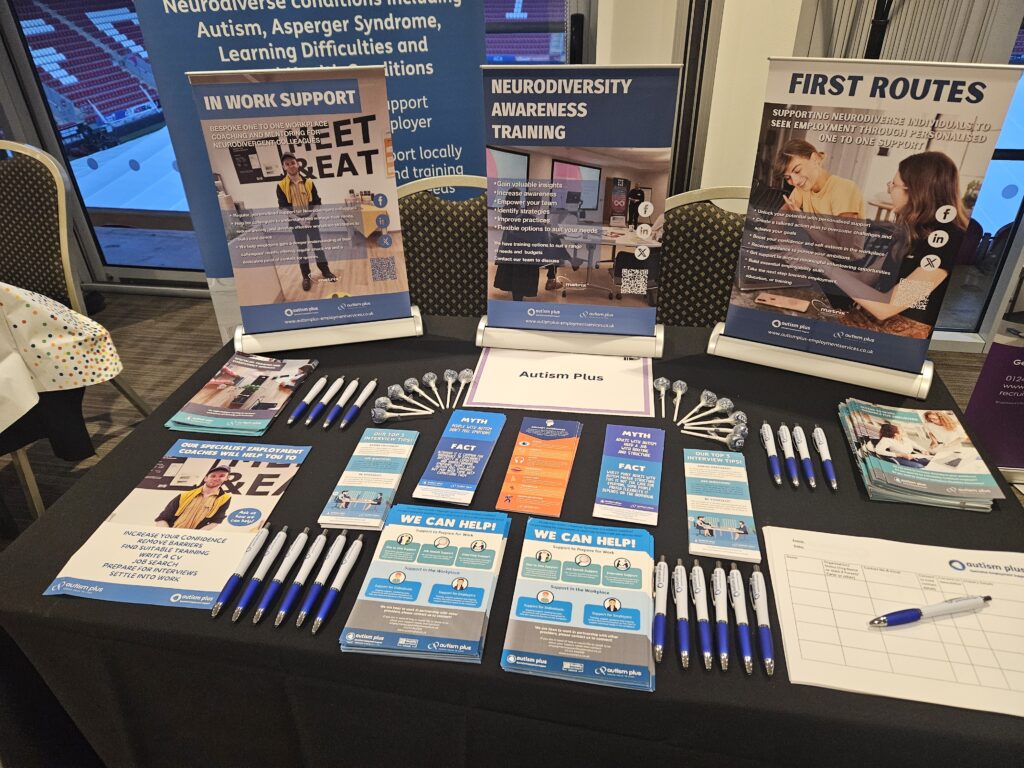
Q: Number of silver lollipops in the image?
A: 14